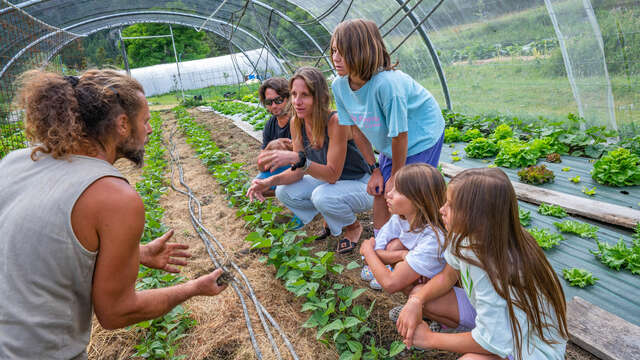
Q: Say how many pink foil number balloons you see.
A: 0